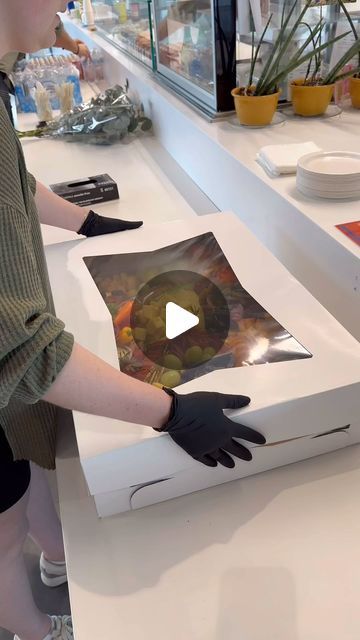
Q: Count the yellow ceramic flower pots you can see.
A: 3